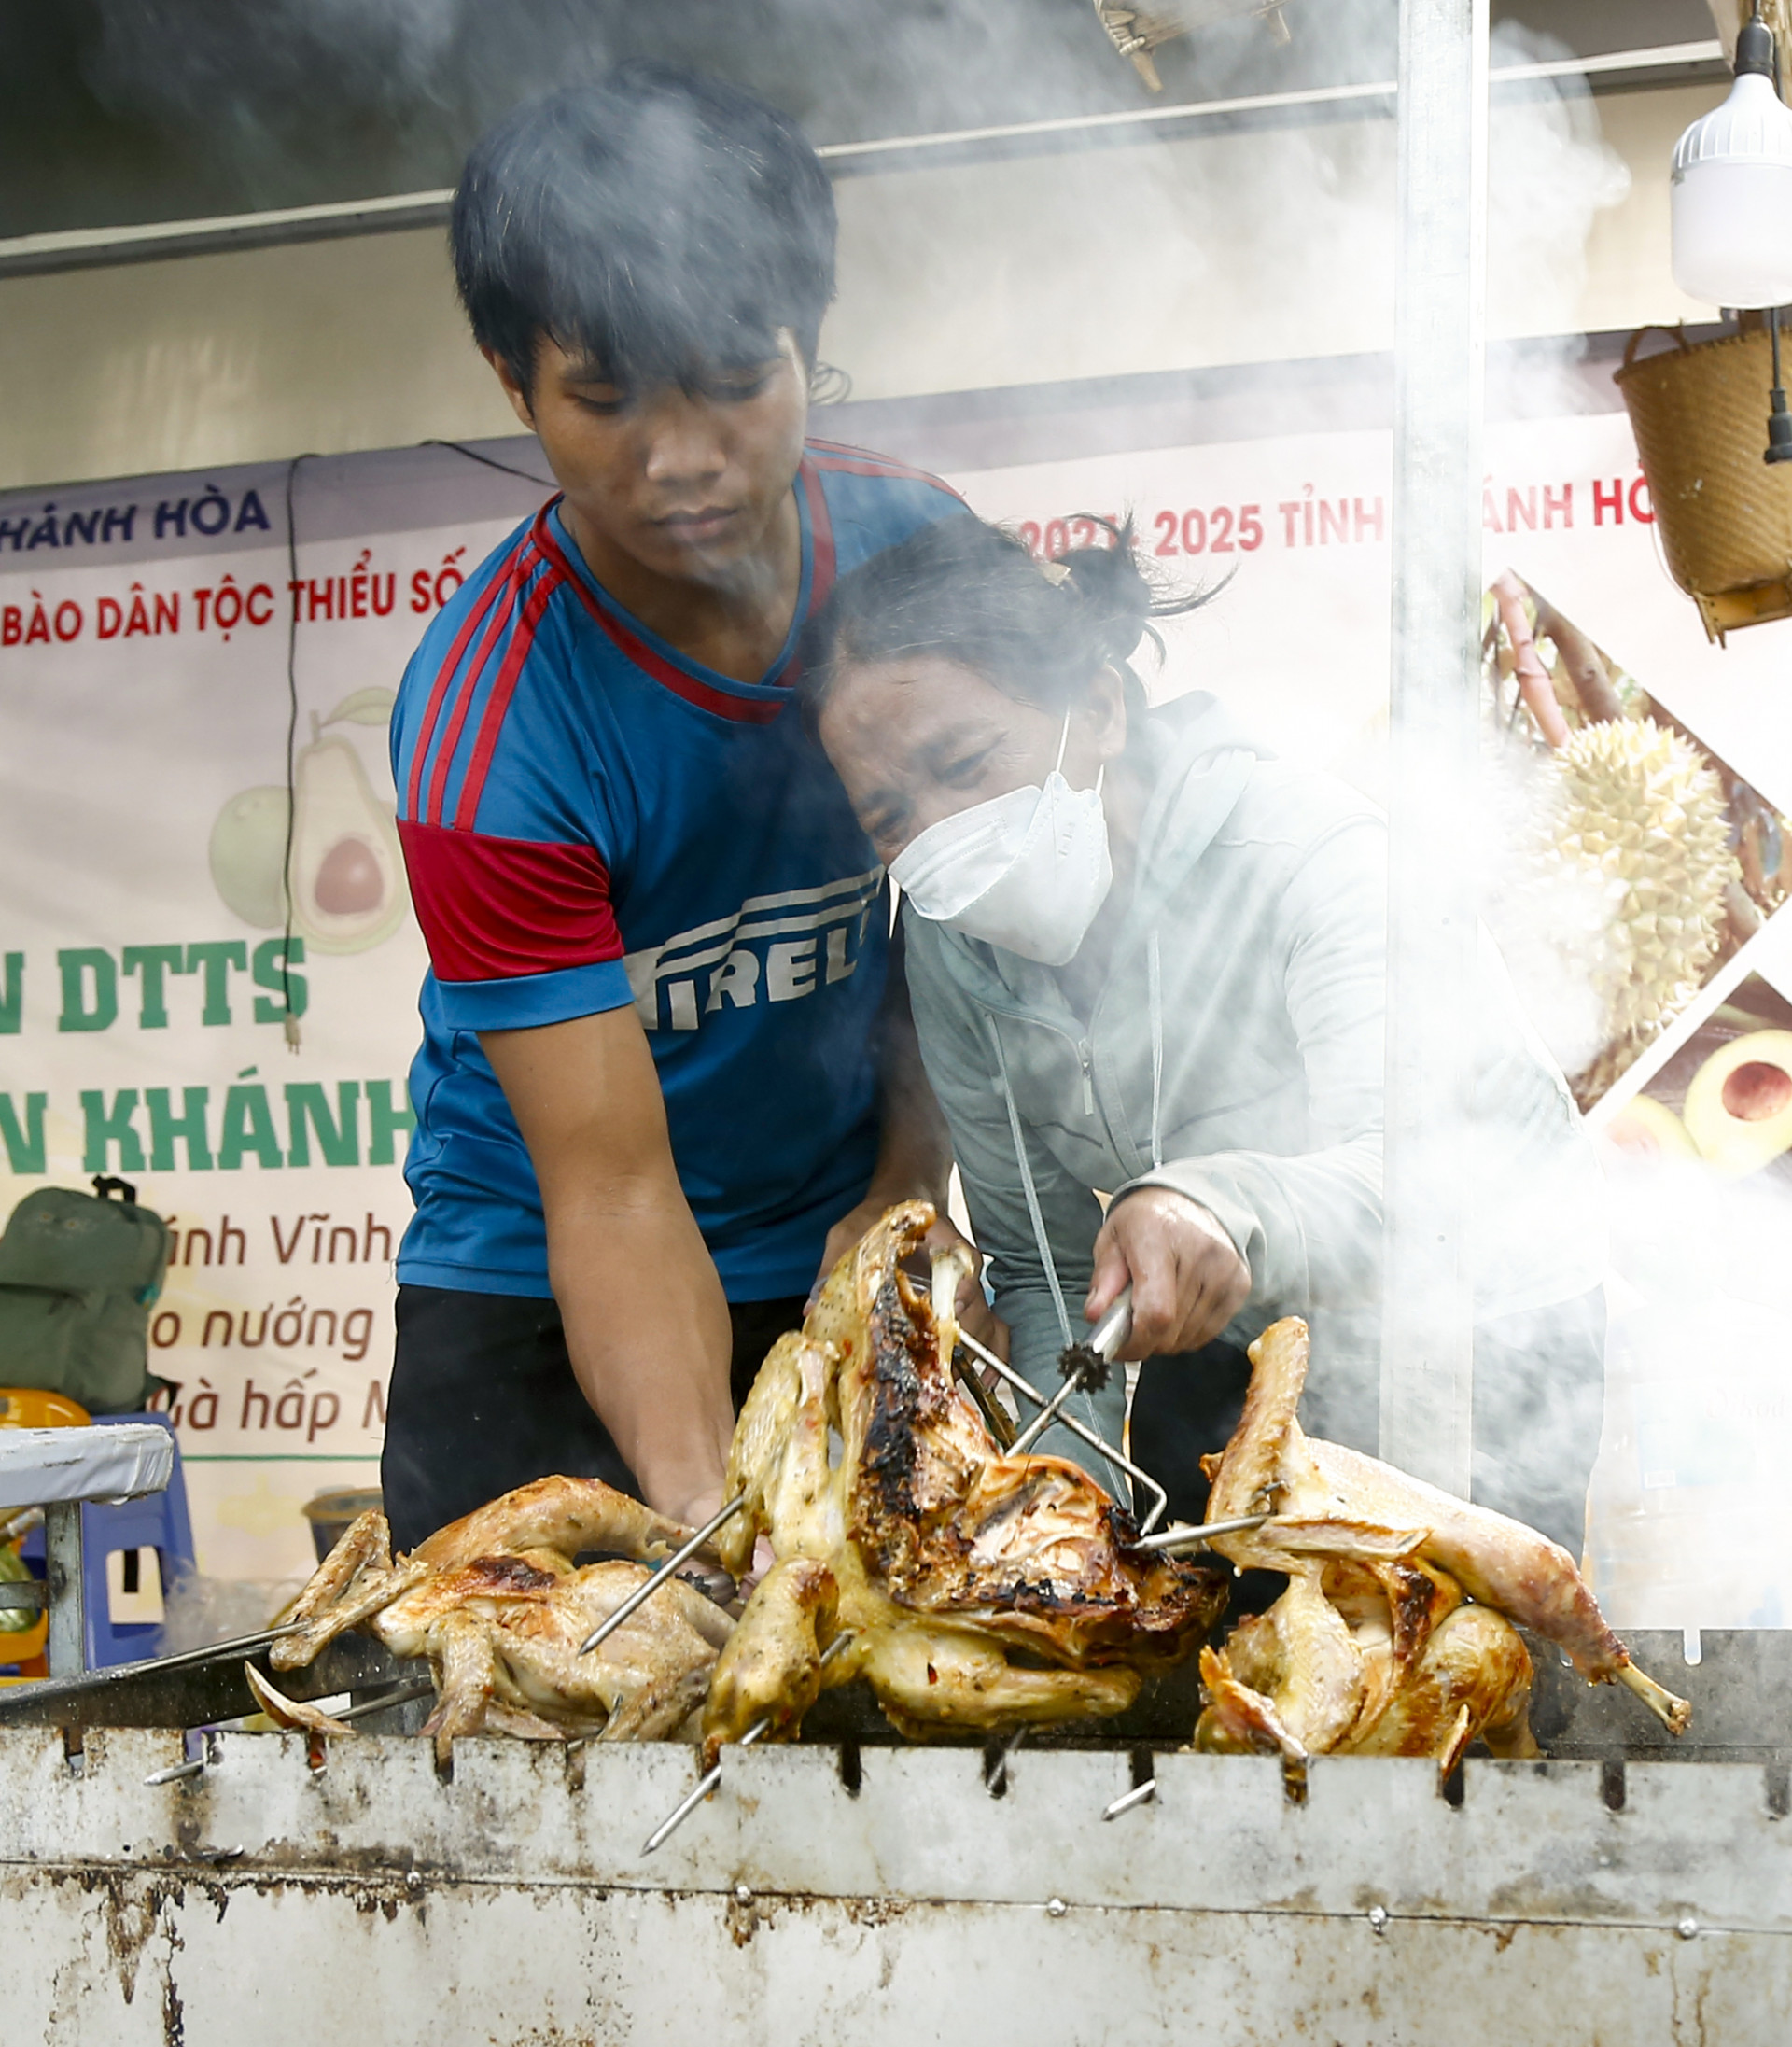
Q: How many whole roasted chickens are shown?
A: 3